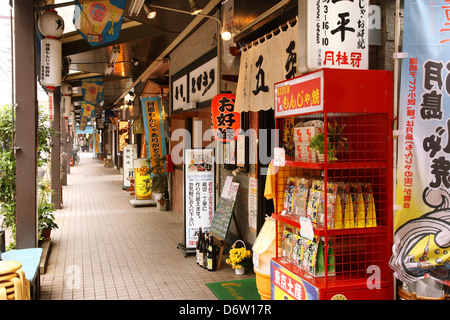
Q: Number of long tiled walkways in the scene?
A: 1